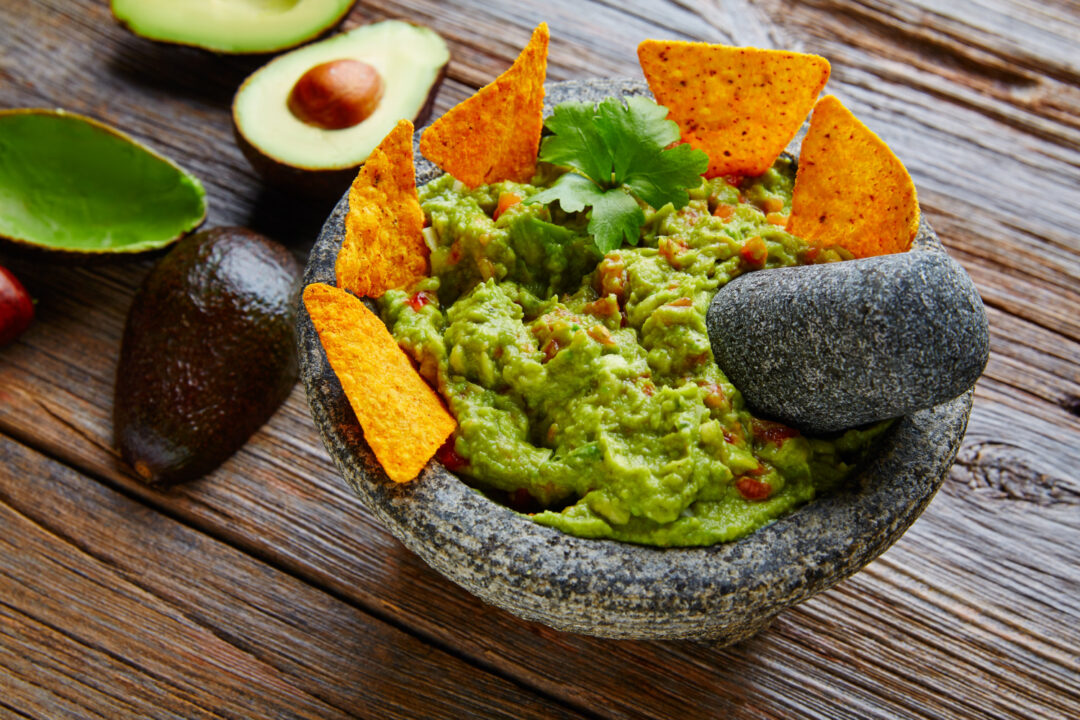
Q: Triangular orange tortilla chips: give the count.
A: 5